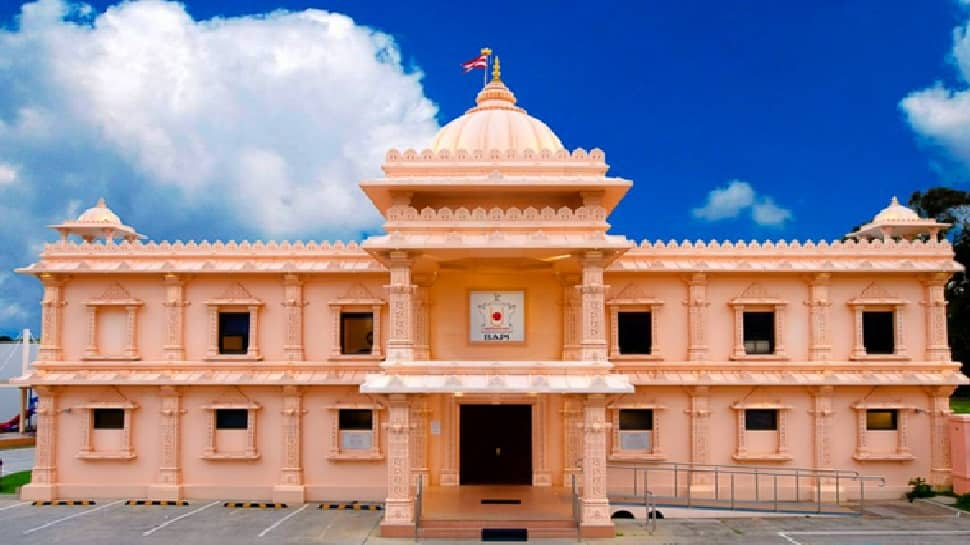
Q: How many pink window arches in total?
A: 12